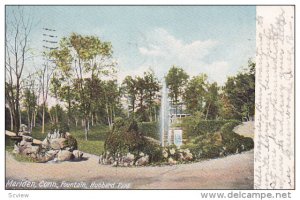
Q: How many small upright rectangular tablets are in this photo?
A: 1